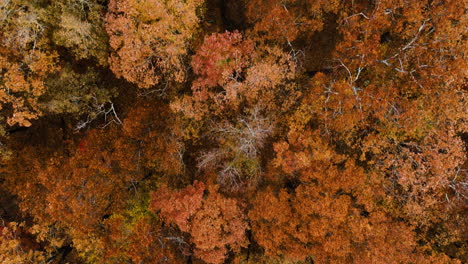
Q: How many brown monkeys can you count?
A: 0